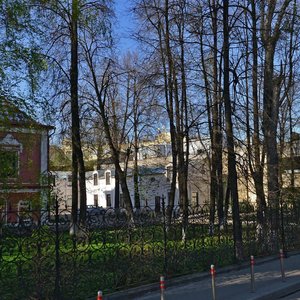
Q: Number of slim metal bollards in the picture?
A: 5